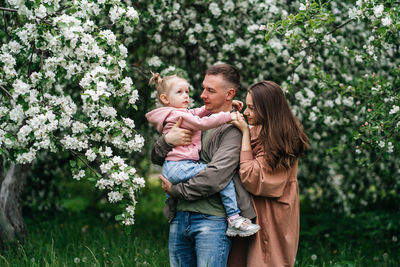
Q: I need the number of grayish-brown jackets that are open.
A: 1